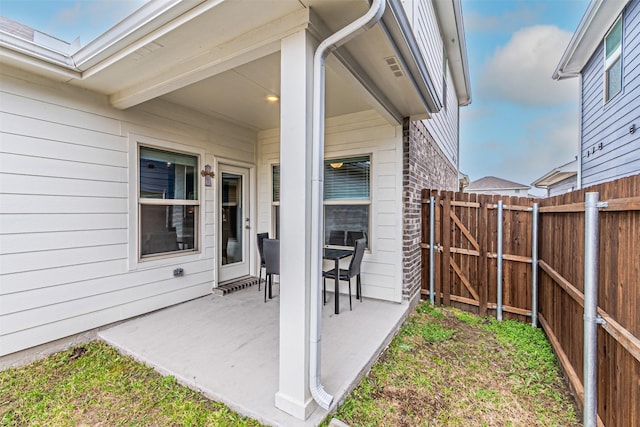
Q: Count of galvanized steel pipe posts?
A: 4